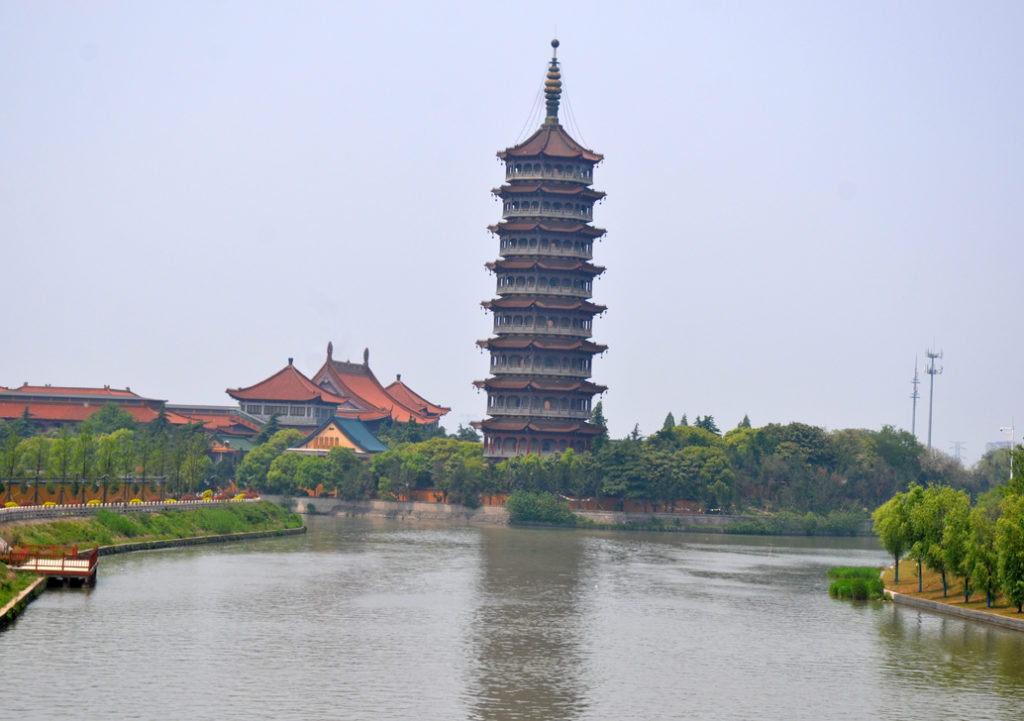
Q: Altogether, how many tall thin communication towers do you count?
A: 2